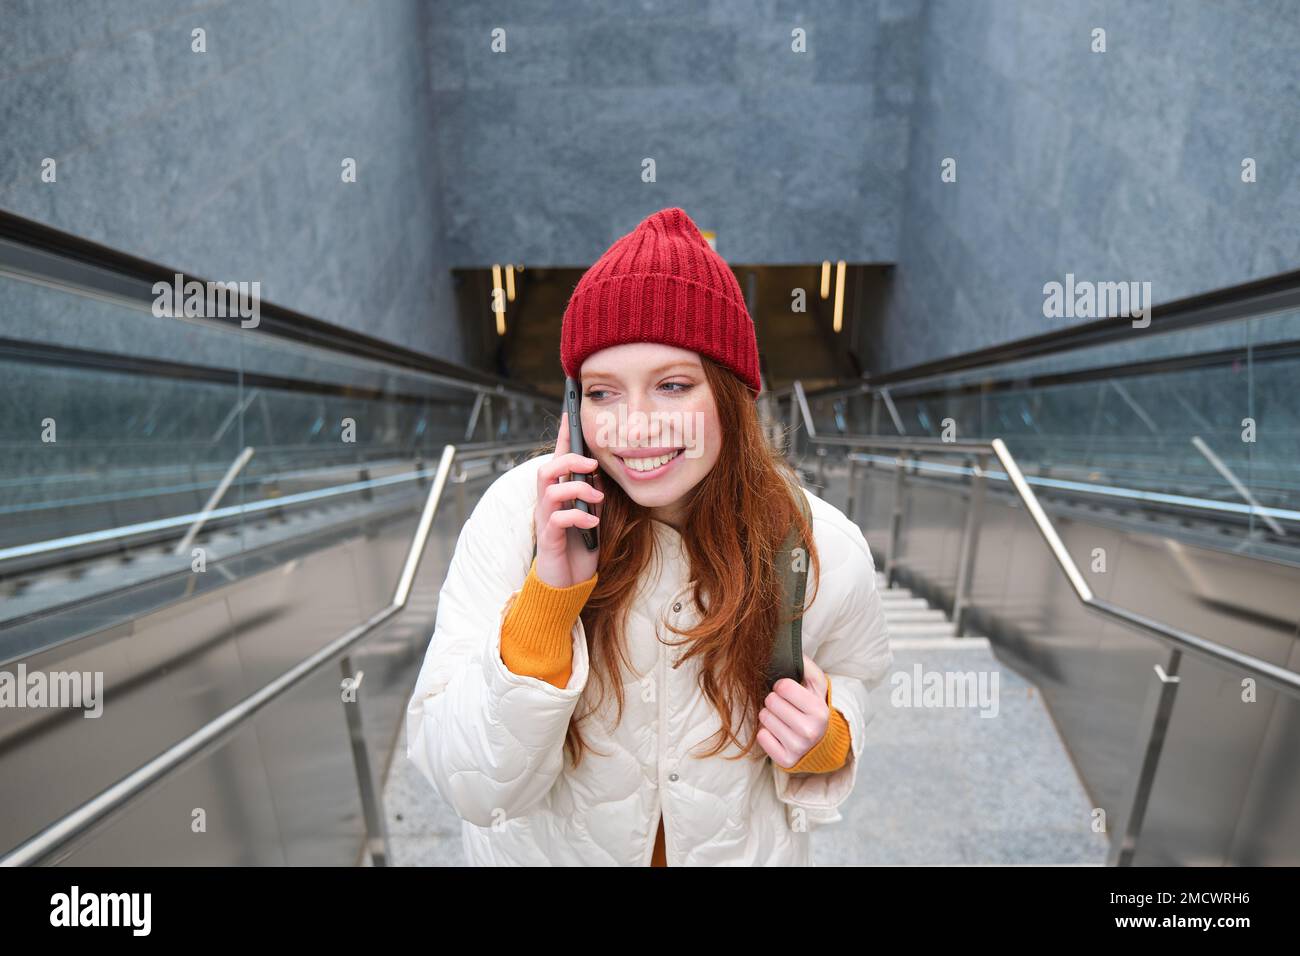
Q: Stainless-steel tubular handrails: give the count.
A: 2